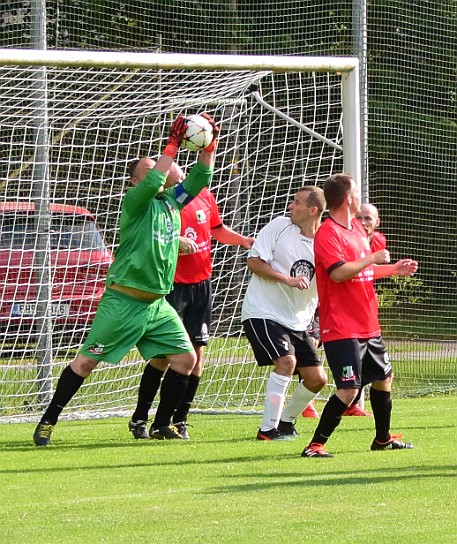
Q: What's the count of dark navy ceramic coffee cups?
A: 0